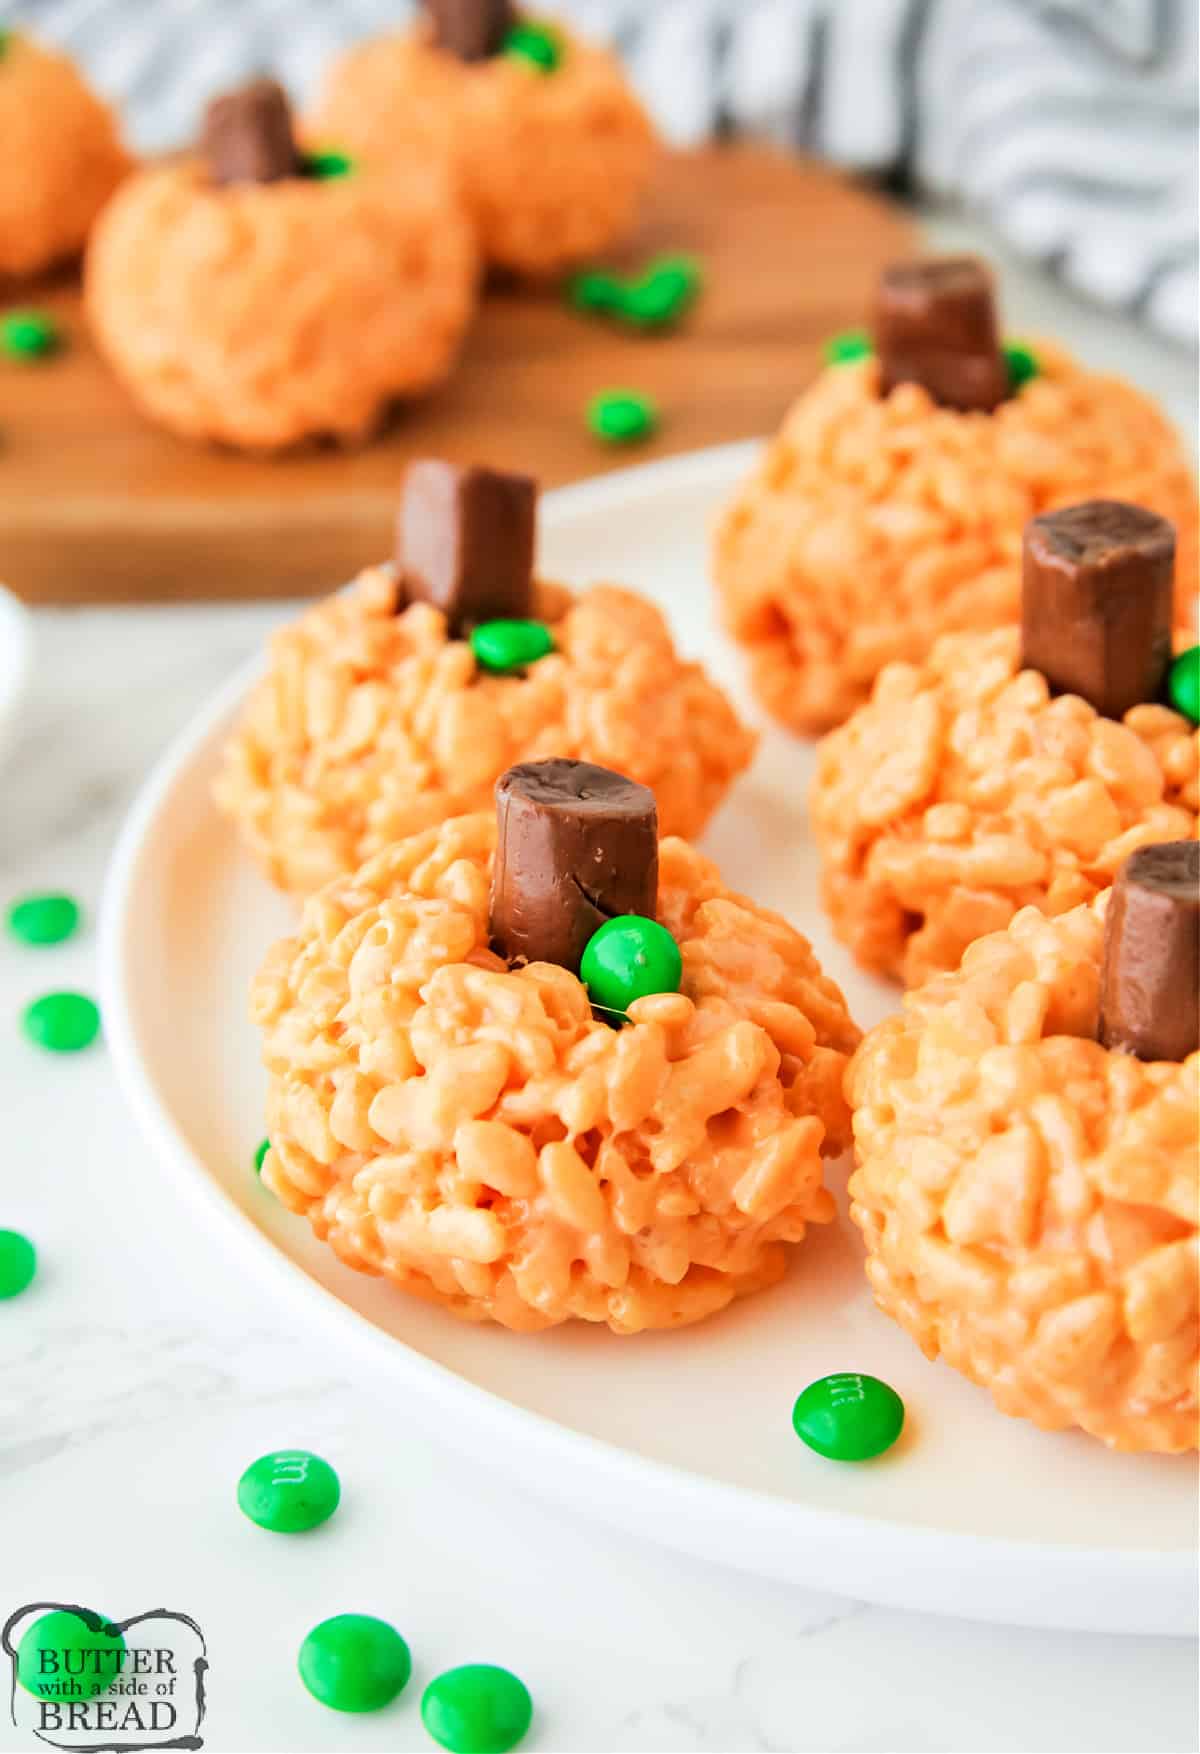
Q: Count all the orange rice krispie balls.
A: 8